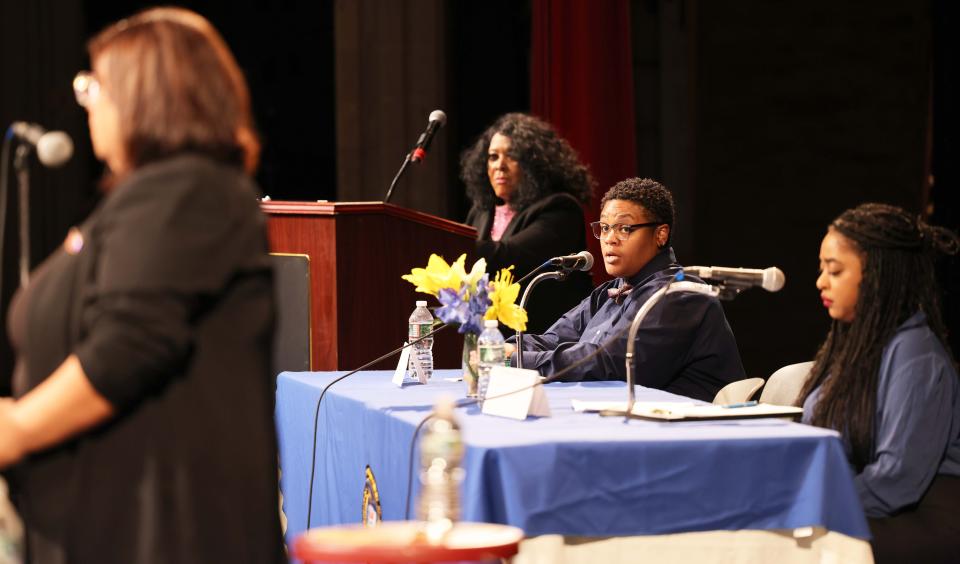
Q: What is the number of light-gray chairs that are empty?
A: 2